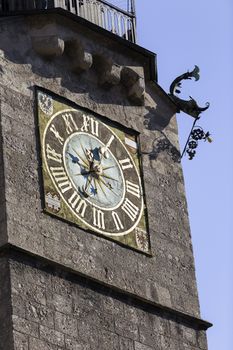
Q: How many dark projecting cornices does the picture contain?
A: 2